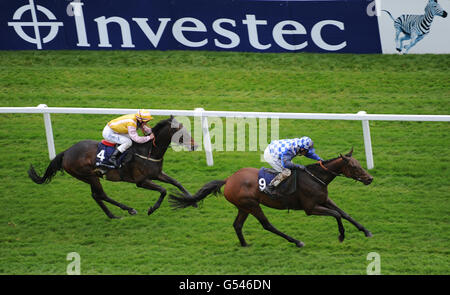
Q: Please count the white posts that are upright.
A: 3